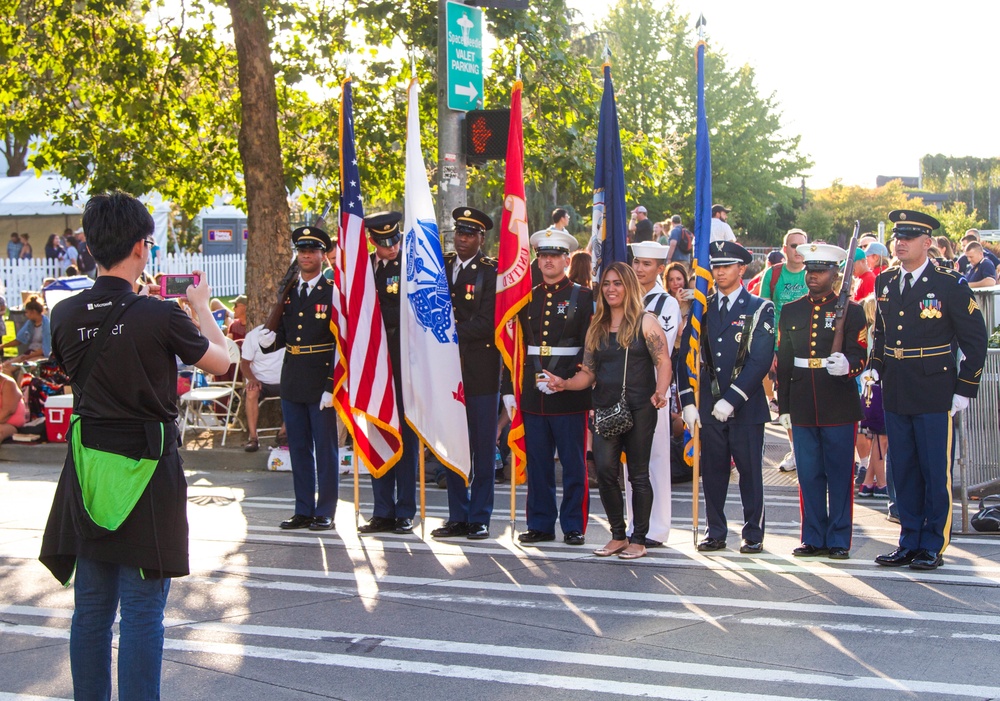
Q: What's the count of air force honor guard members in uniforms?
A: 1